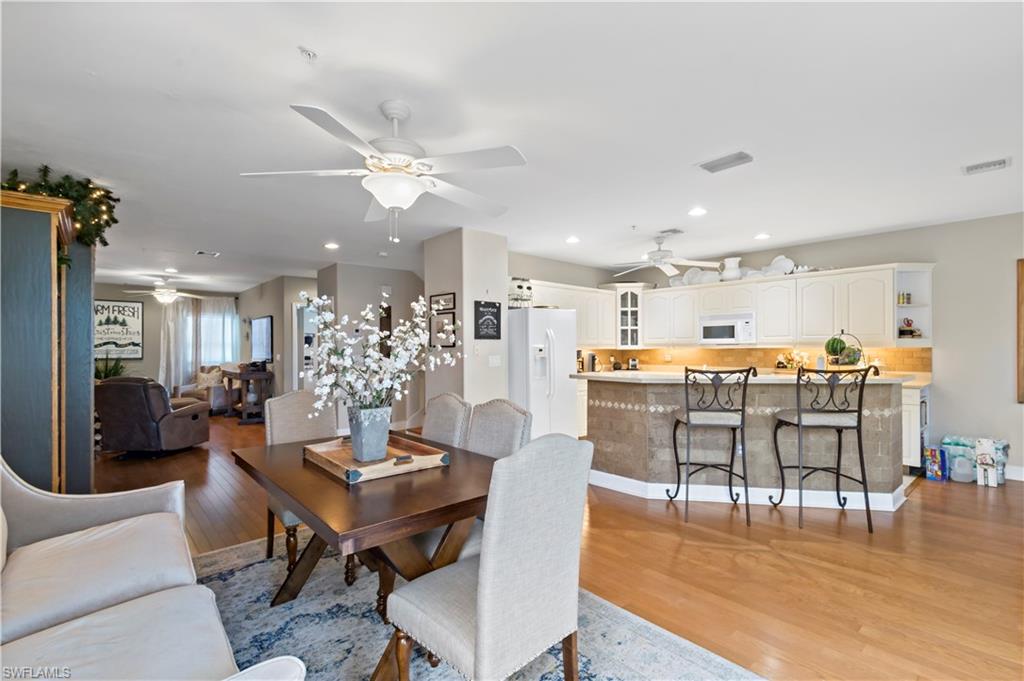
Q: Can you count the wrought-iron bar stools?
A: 2